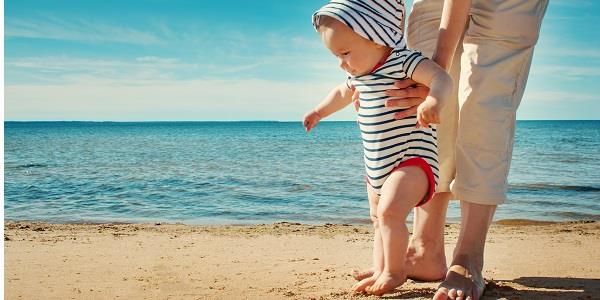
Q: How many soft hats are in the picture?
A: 1